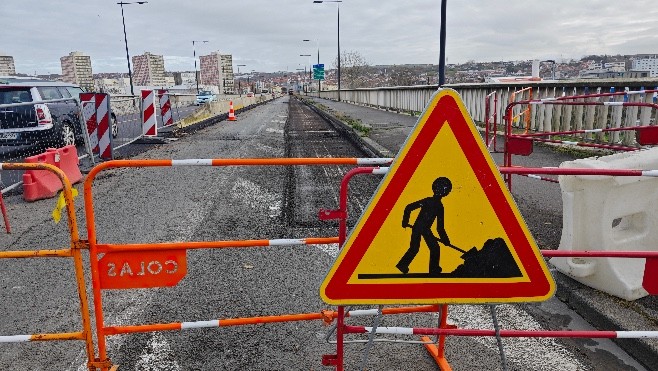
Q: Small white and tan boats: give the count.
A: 0